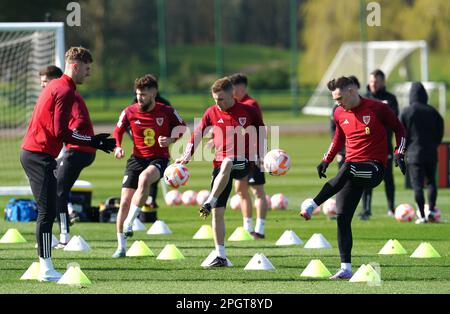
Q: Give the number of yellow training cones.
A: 11